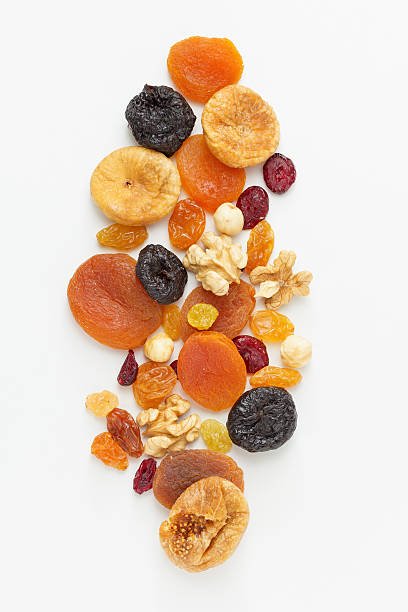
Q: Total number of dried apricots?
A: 6